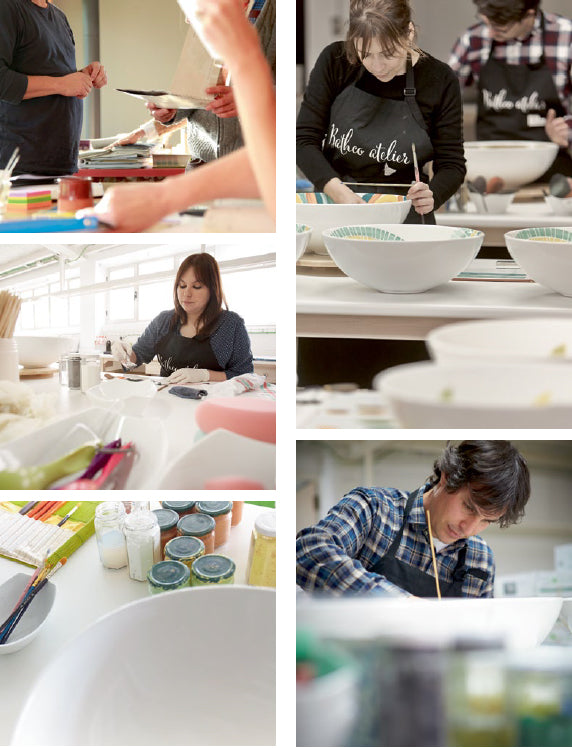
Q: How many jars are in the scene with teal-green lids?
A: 7